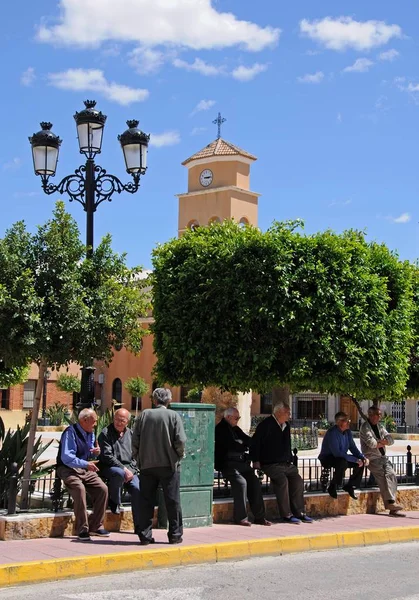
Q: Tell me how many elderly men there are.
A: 7